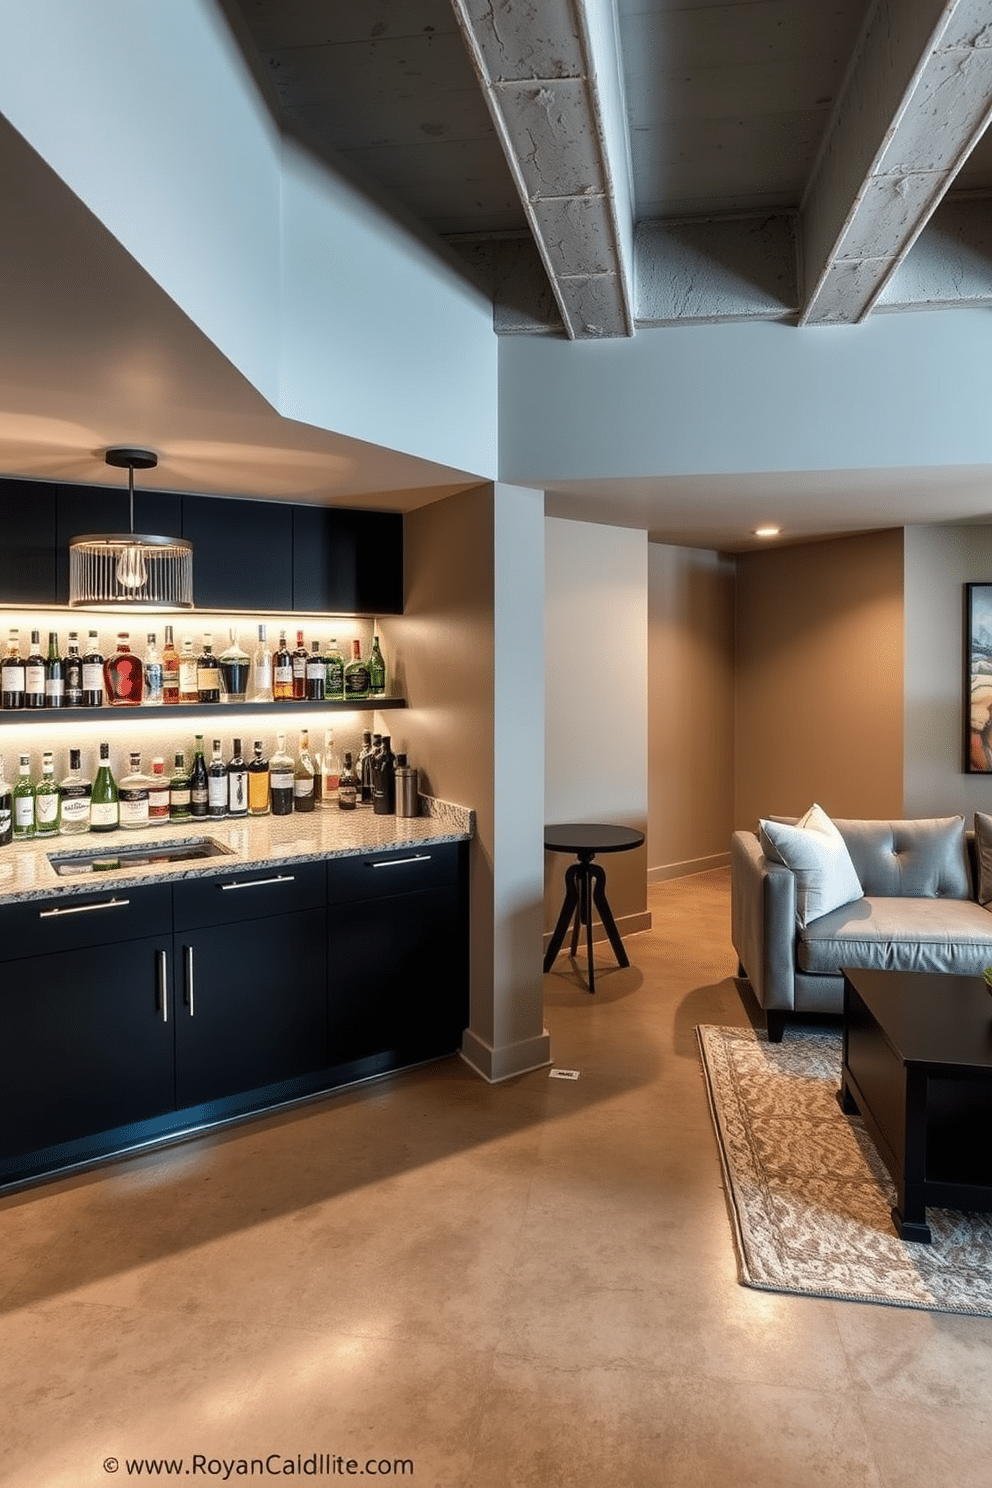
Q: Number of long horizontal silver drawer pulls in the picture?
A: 3